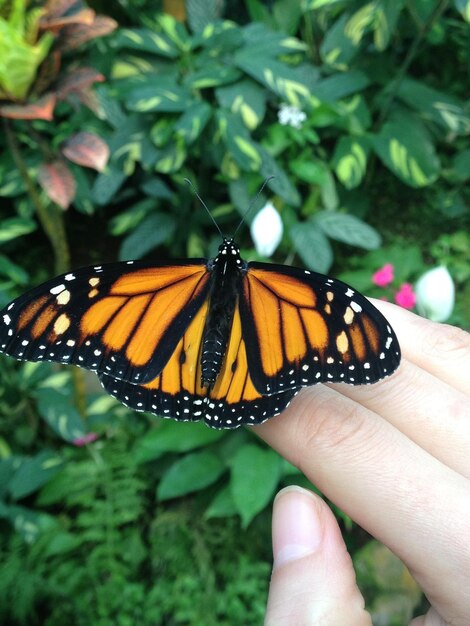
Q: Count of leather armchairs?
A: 0